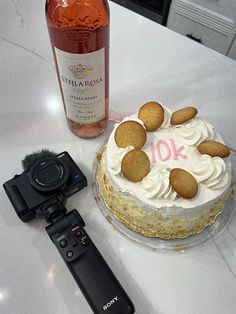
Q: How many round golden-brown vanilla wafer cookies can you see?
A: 6